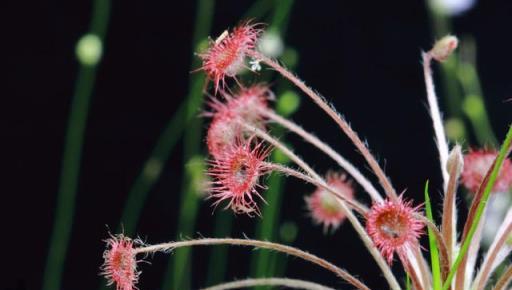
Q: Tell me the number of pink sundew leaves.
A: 8